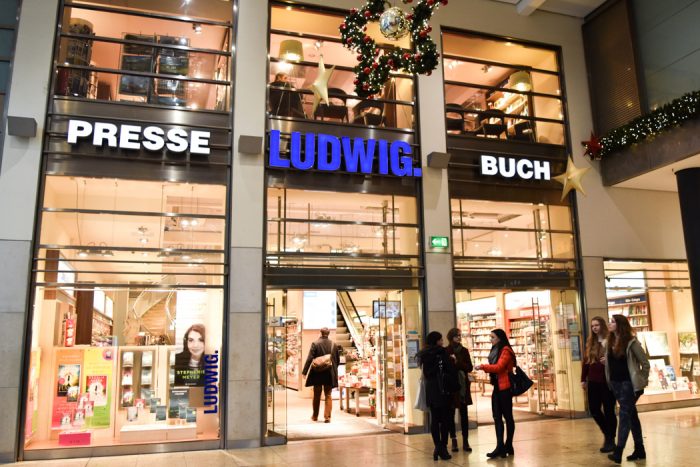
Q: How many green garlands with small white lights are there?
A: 2